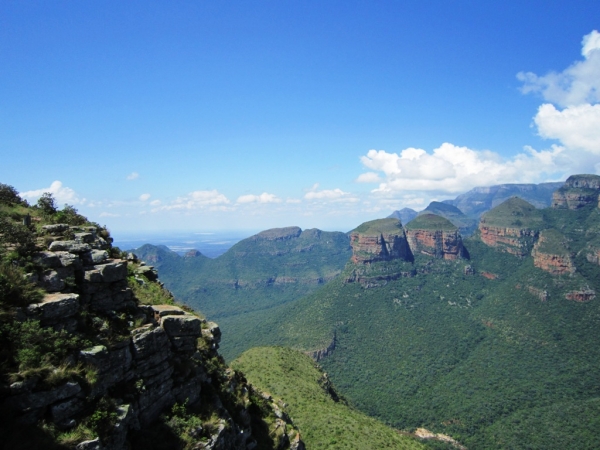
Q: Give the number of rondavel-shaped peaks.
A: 3